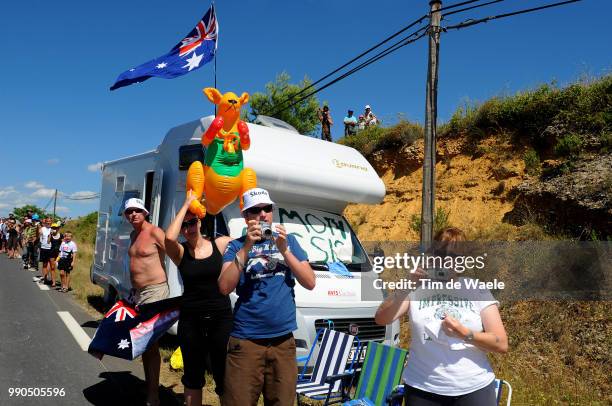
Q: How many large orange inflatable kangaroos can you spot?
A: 1